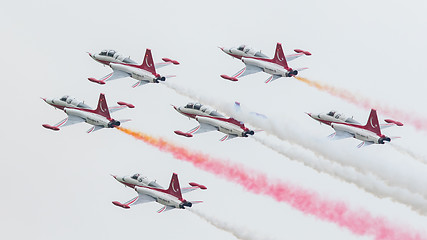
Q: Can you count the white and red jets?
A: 6